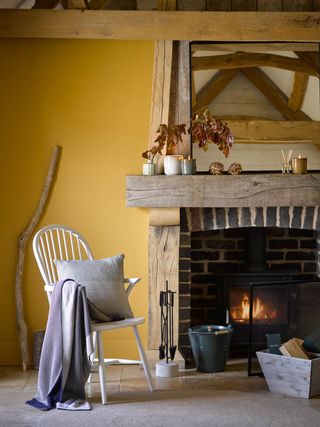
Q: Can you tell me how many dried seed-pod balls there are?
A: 2